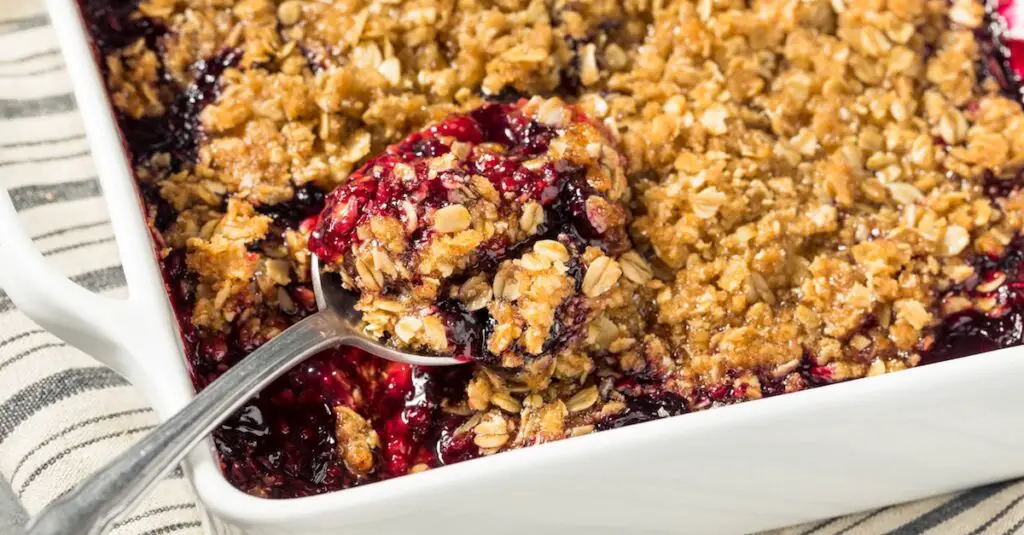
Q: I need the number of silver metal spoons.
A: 1